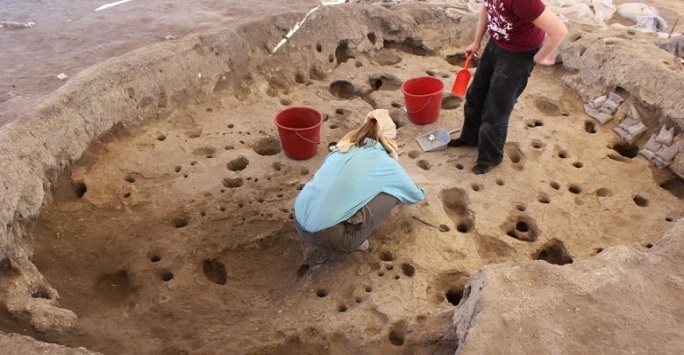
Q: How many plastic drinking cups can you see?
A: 0